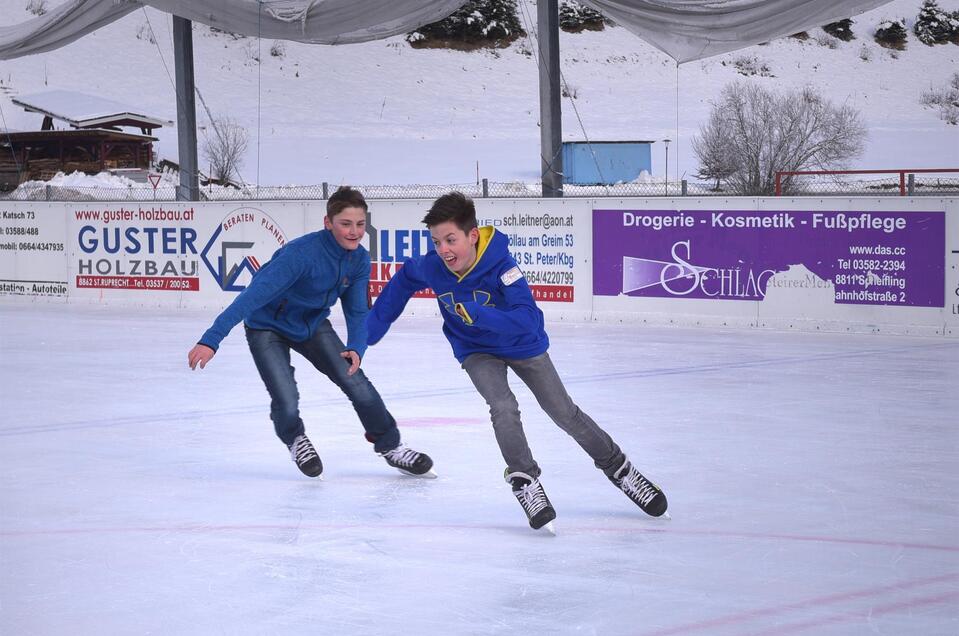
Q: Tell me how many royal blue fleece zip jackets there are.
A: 1